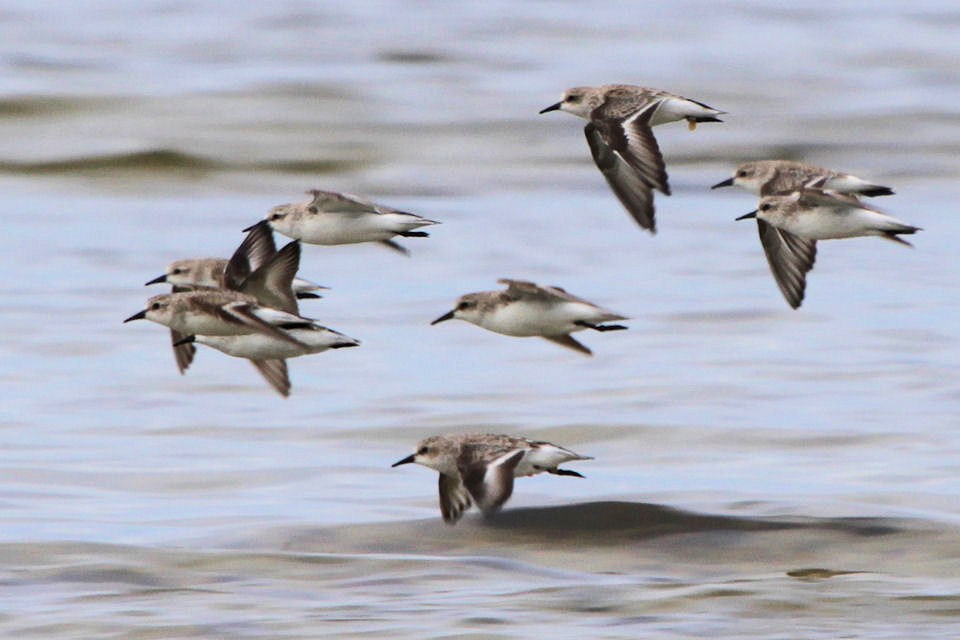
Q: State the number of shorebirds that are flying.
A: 9